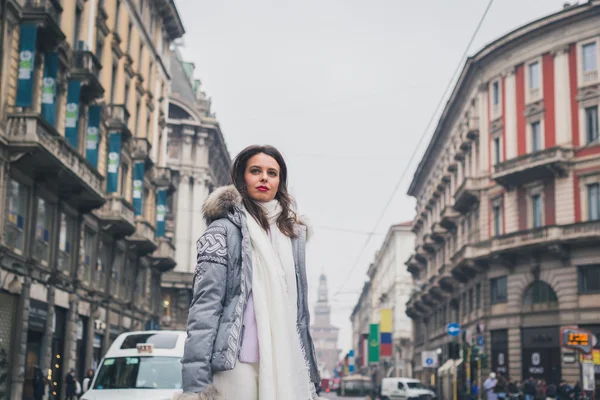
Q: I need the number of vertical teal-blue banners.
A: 7